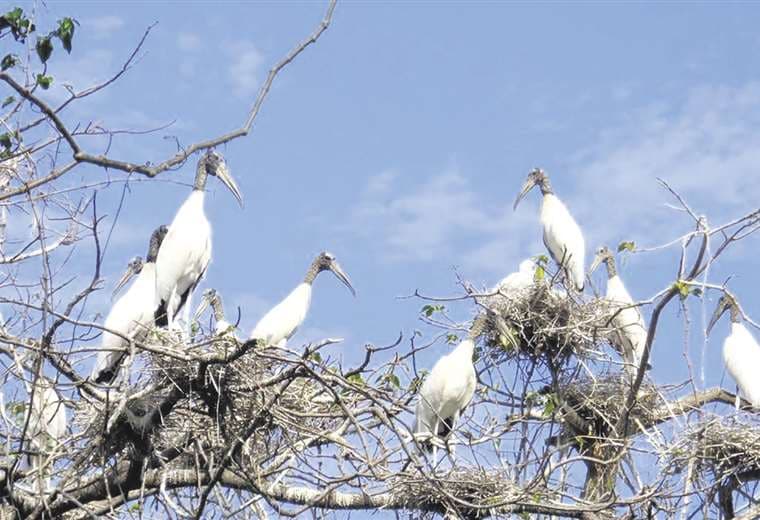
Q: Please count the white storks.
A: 11